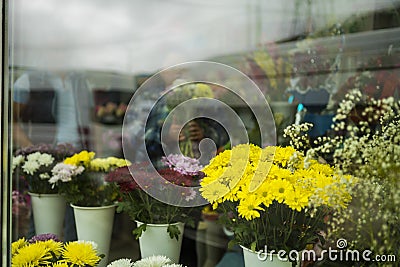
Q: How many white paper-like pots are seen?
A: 4